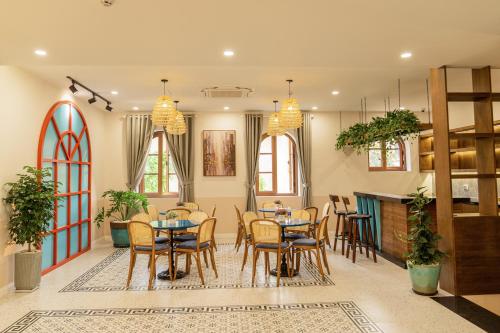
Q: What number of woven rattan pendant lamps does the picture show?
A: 4